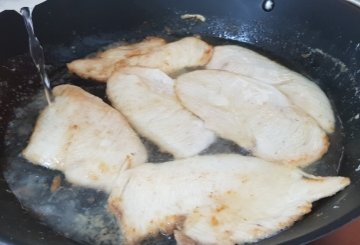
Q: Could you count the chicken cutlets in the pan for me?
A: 6